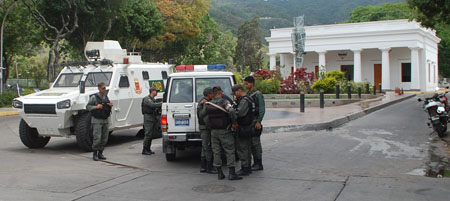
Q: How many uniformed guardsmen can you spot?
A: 6